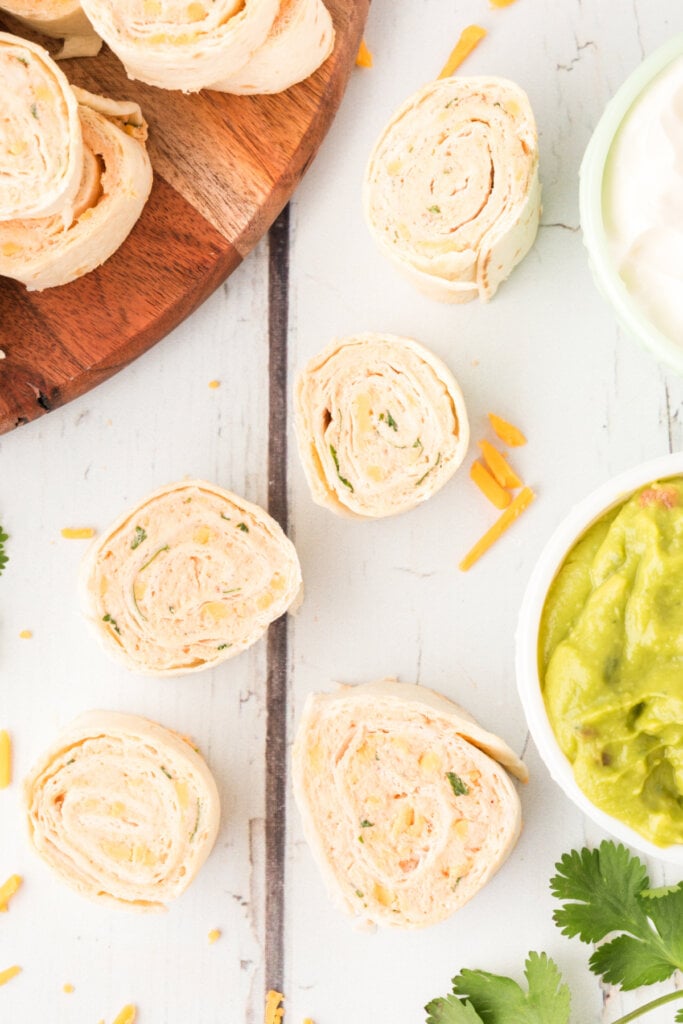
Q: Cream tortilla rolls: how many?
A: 10